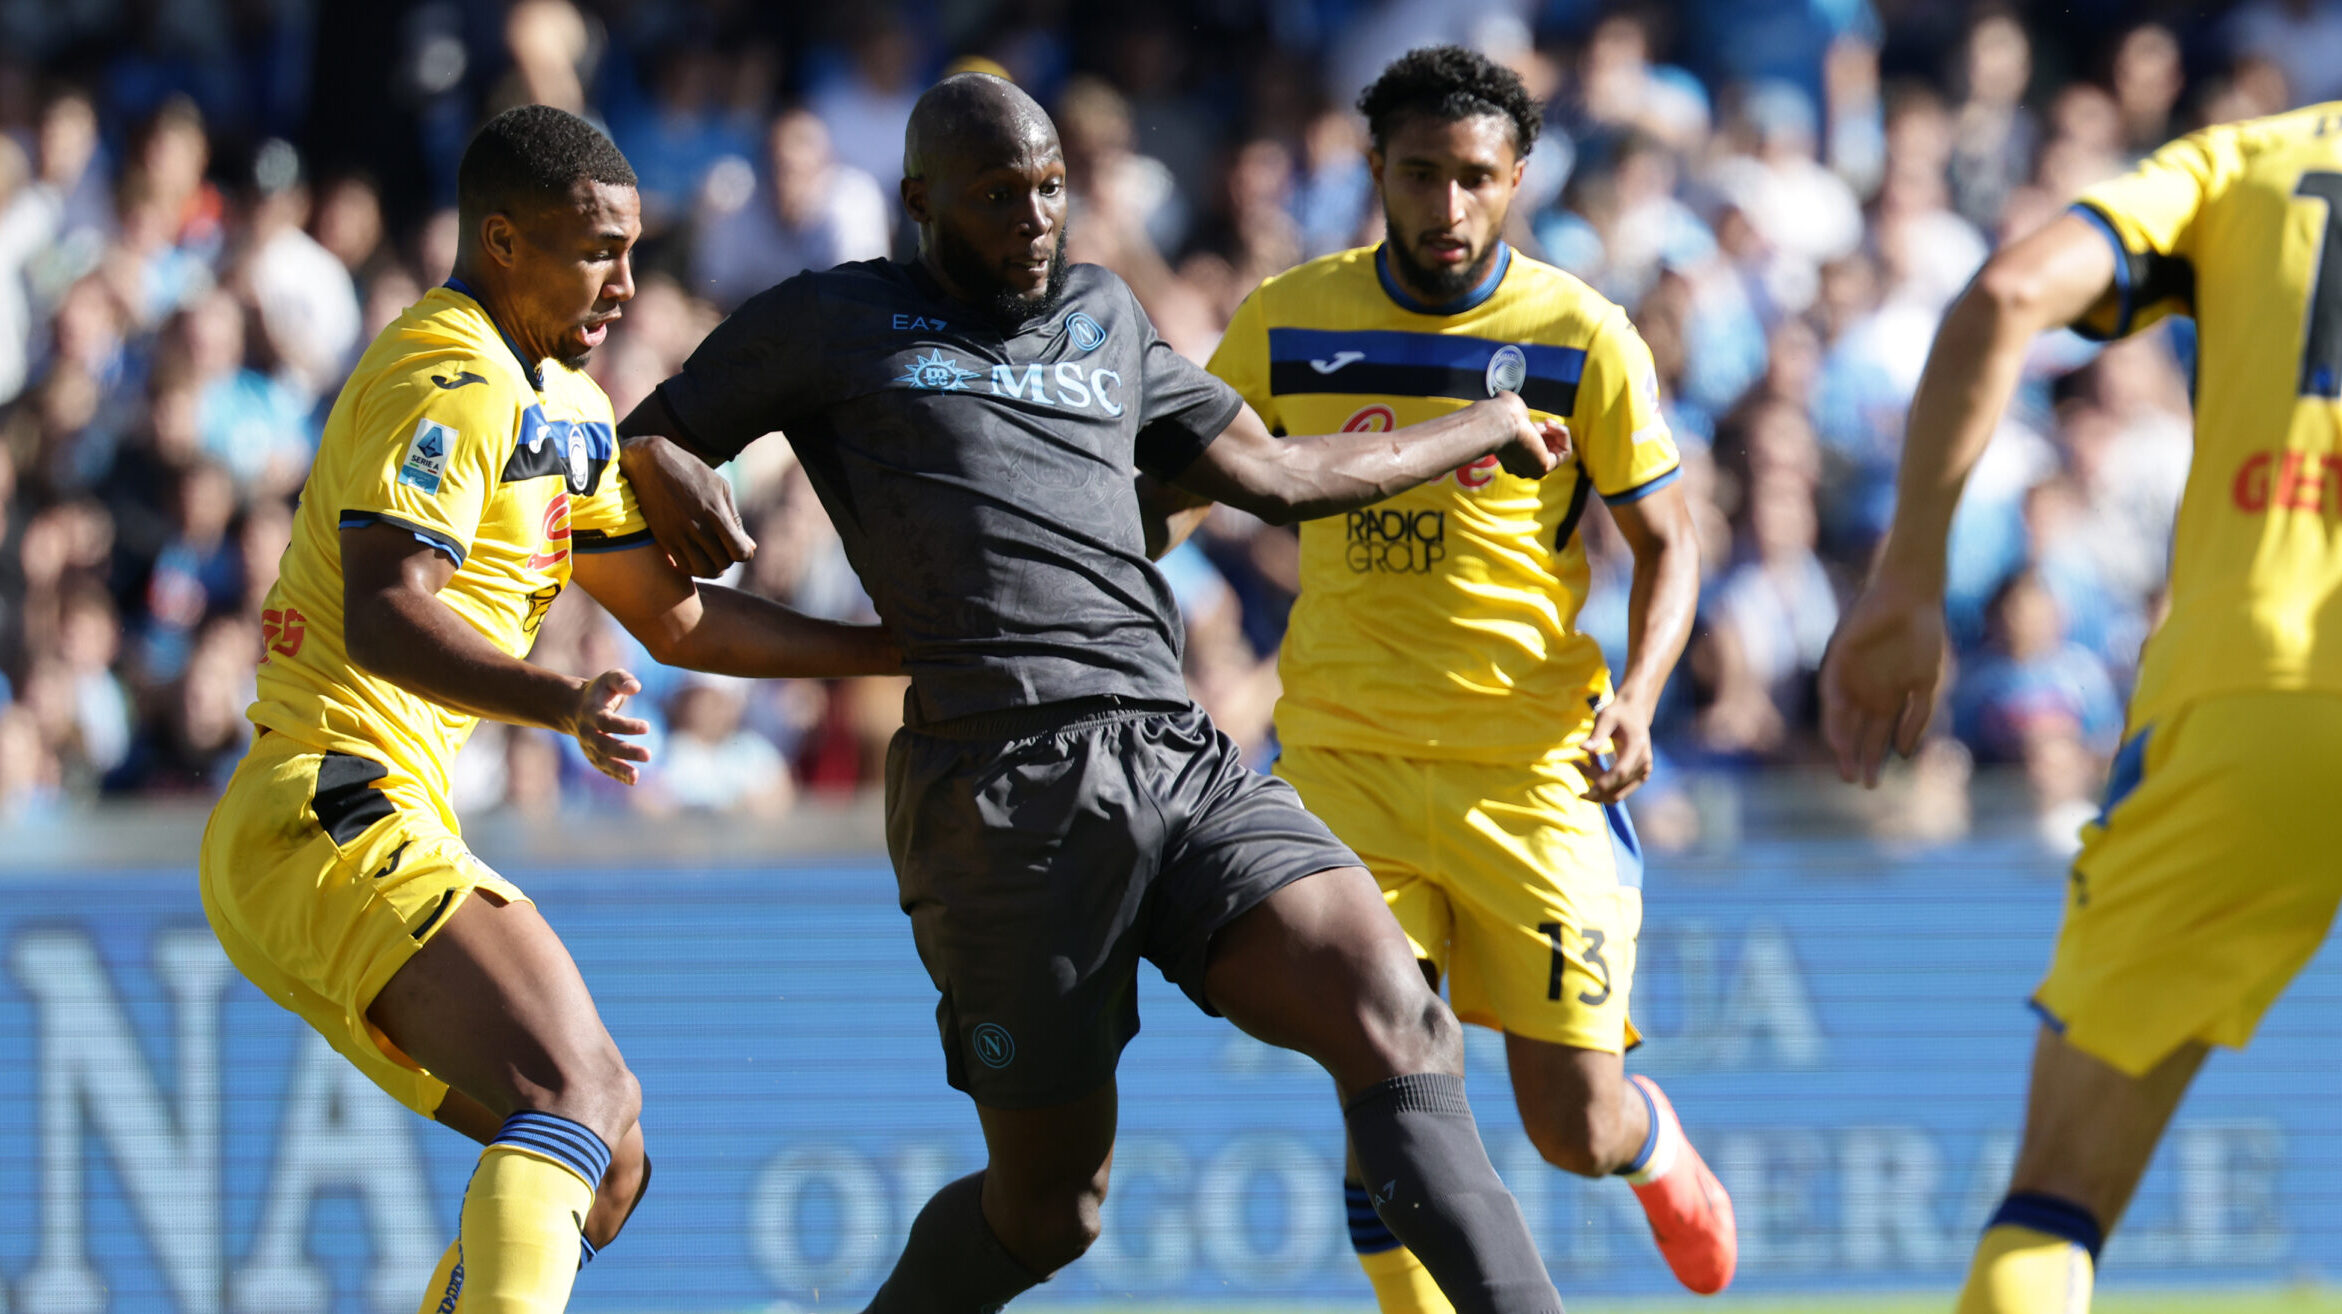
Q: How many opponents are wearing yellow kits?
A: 3